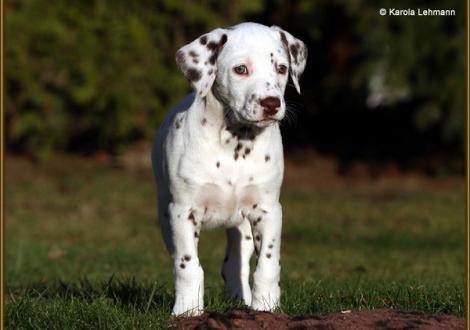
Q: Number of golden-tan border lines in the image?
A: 2